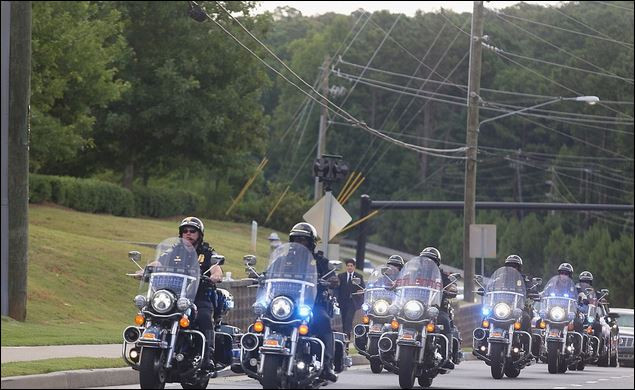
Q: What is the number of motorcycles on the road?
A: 7